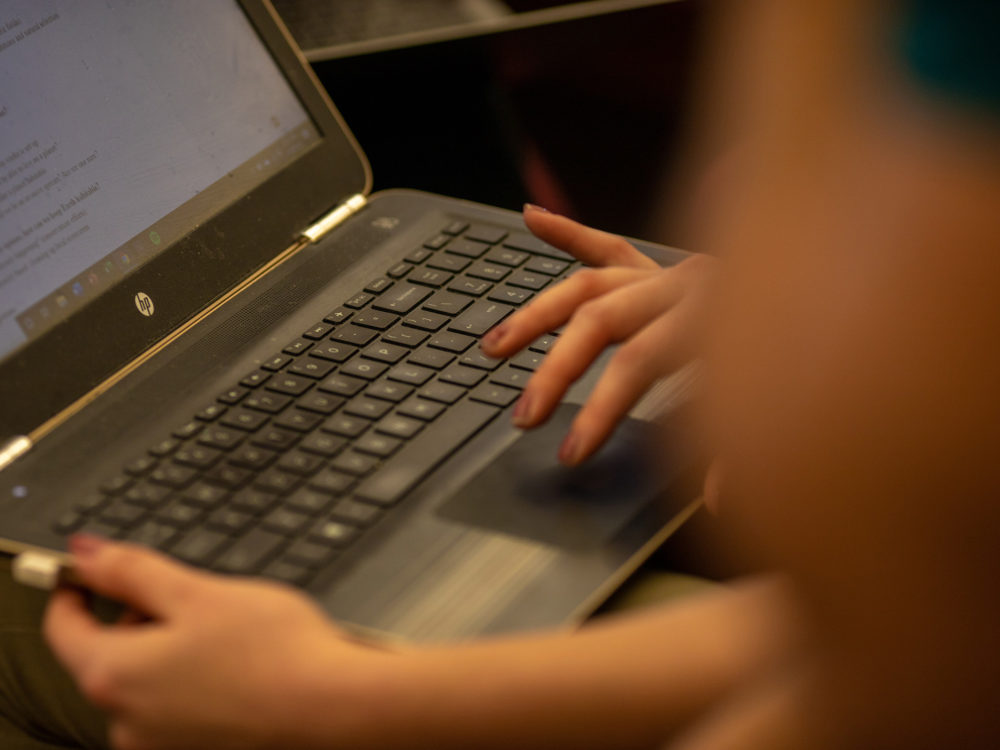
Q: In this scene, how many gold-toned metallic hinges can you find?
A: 2